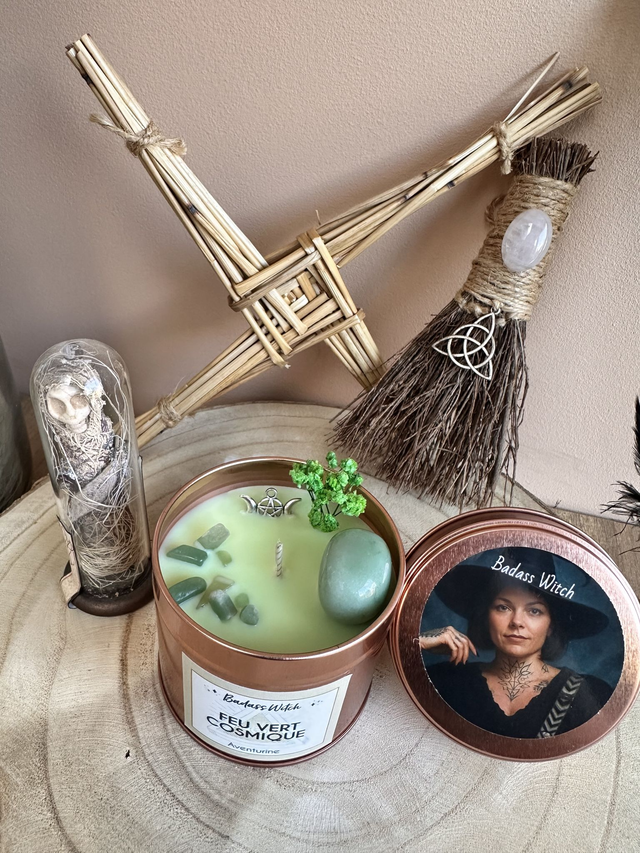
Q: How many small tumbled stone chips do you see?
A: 8